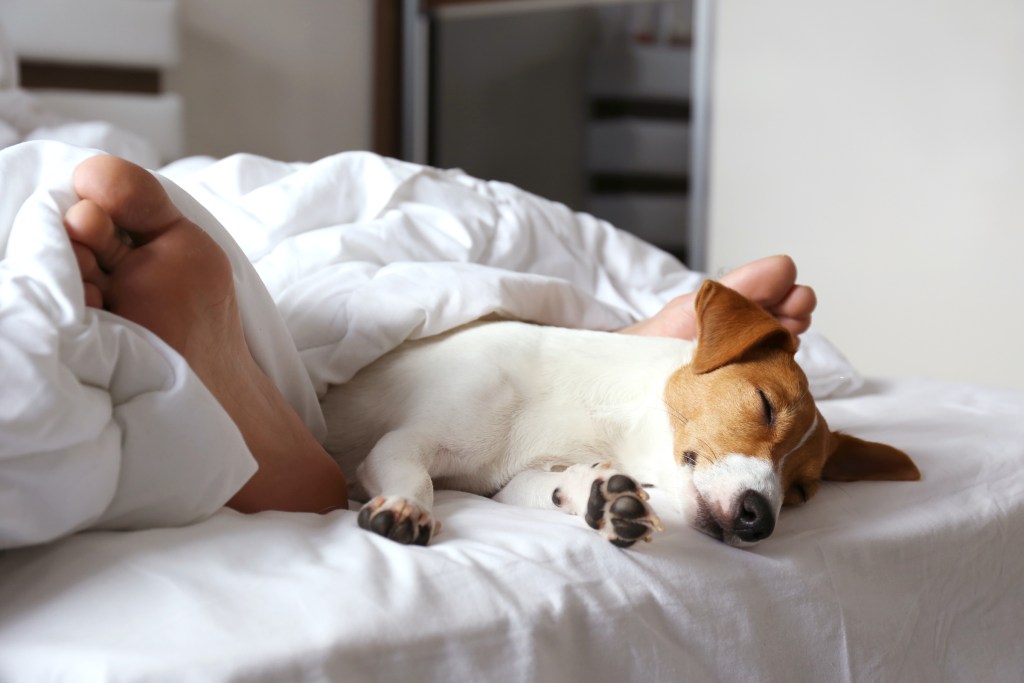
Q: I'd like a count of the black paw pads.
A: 10